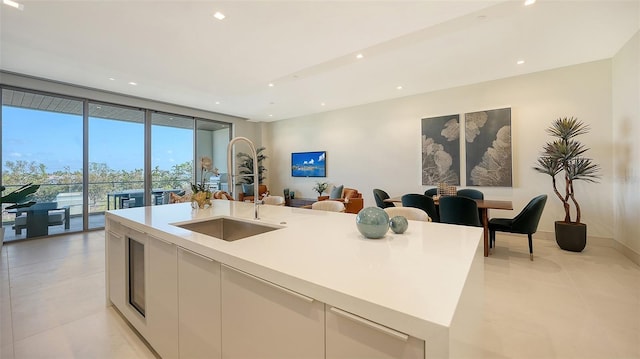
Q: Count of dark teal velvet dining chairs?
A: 6